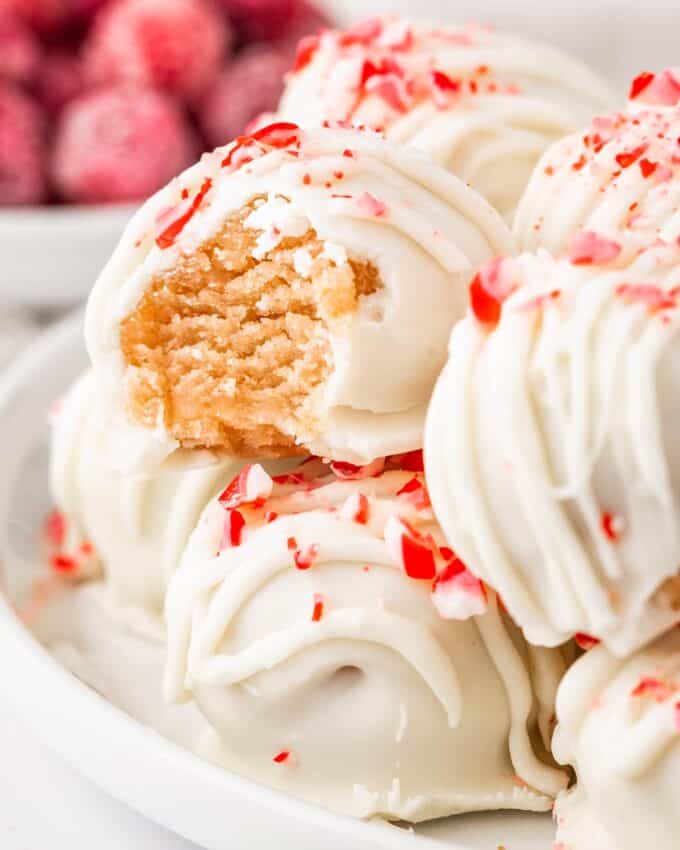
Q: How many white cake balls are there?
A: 7